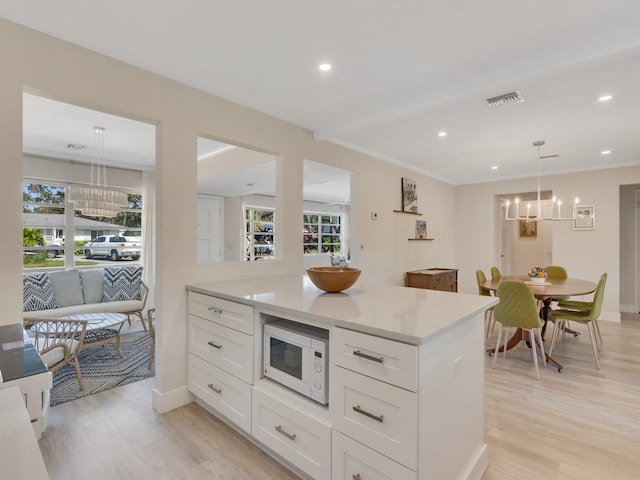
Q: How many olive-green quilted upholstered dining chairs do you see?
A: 6